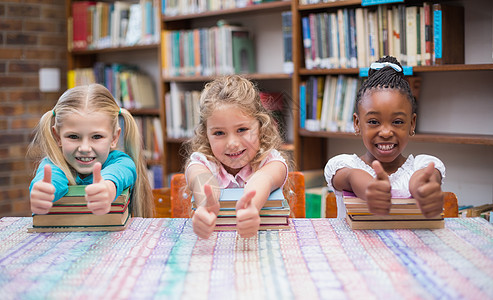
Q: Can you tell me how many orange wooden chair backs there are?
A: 3